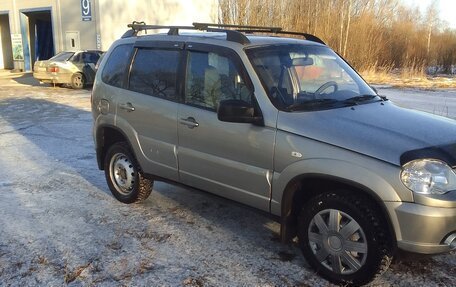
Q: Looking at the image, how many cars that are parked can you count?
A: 2